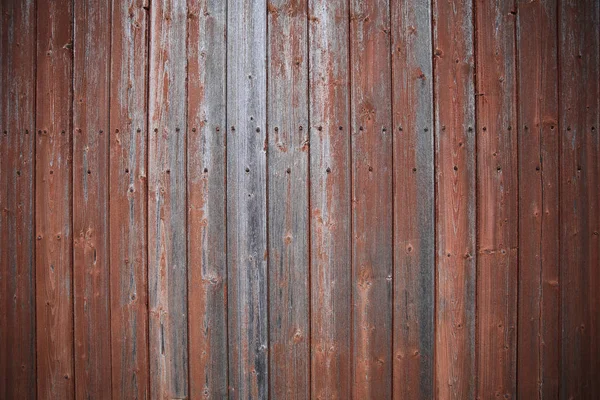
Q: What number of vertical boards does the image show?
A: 15